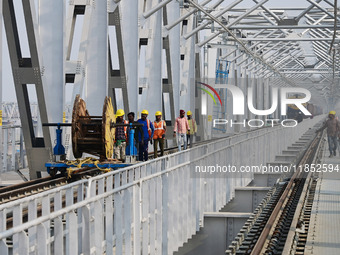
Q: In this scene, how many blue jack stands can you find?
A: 2